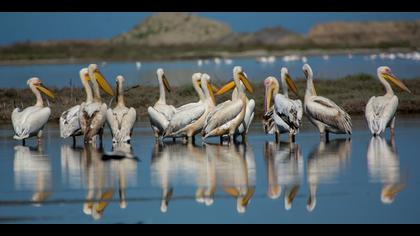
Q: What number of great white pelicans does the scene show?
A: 13